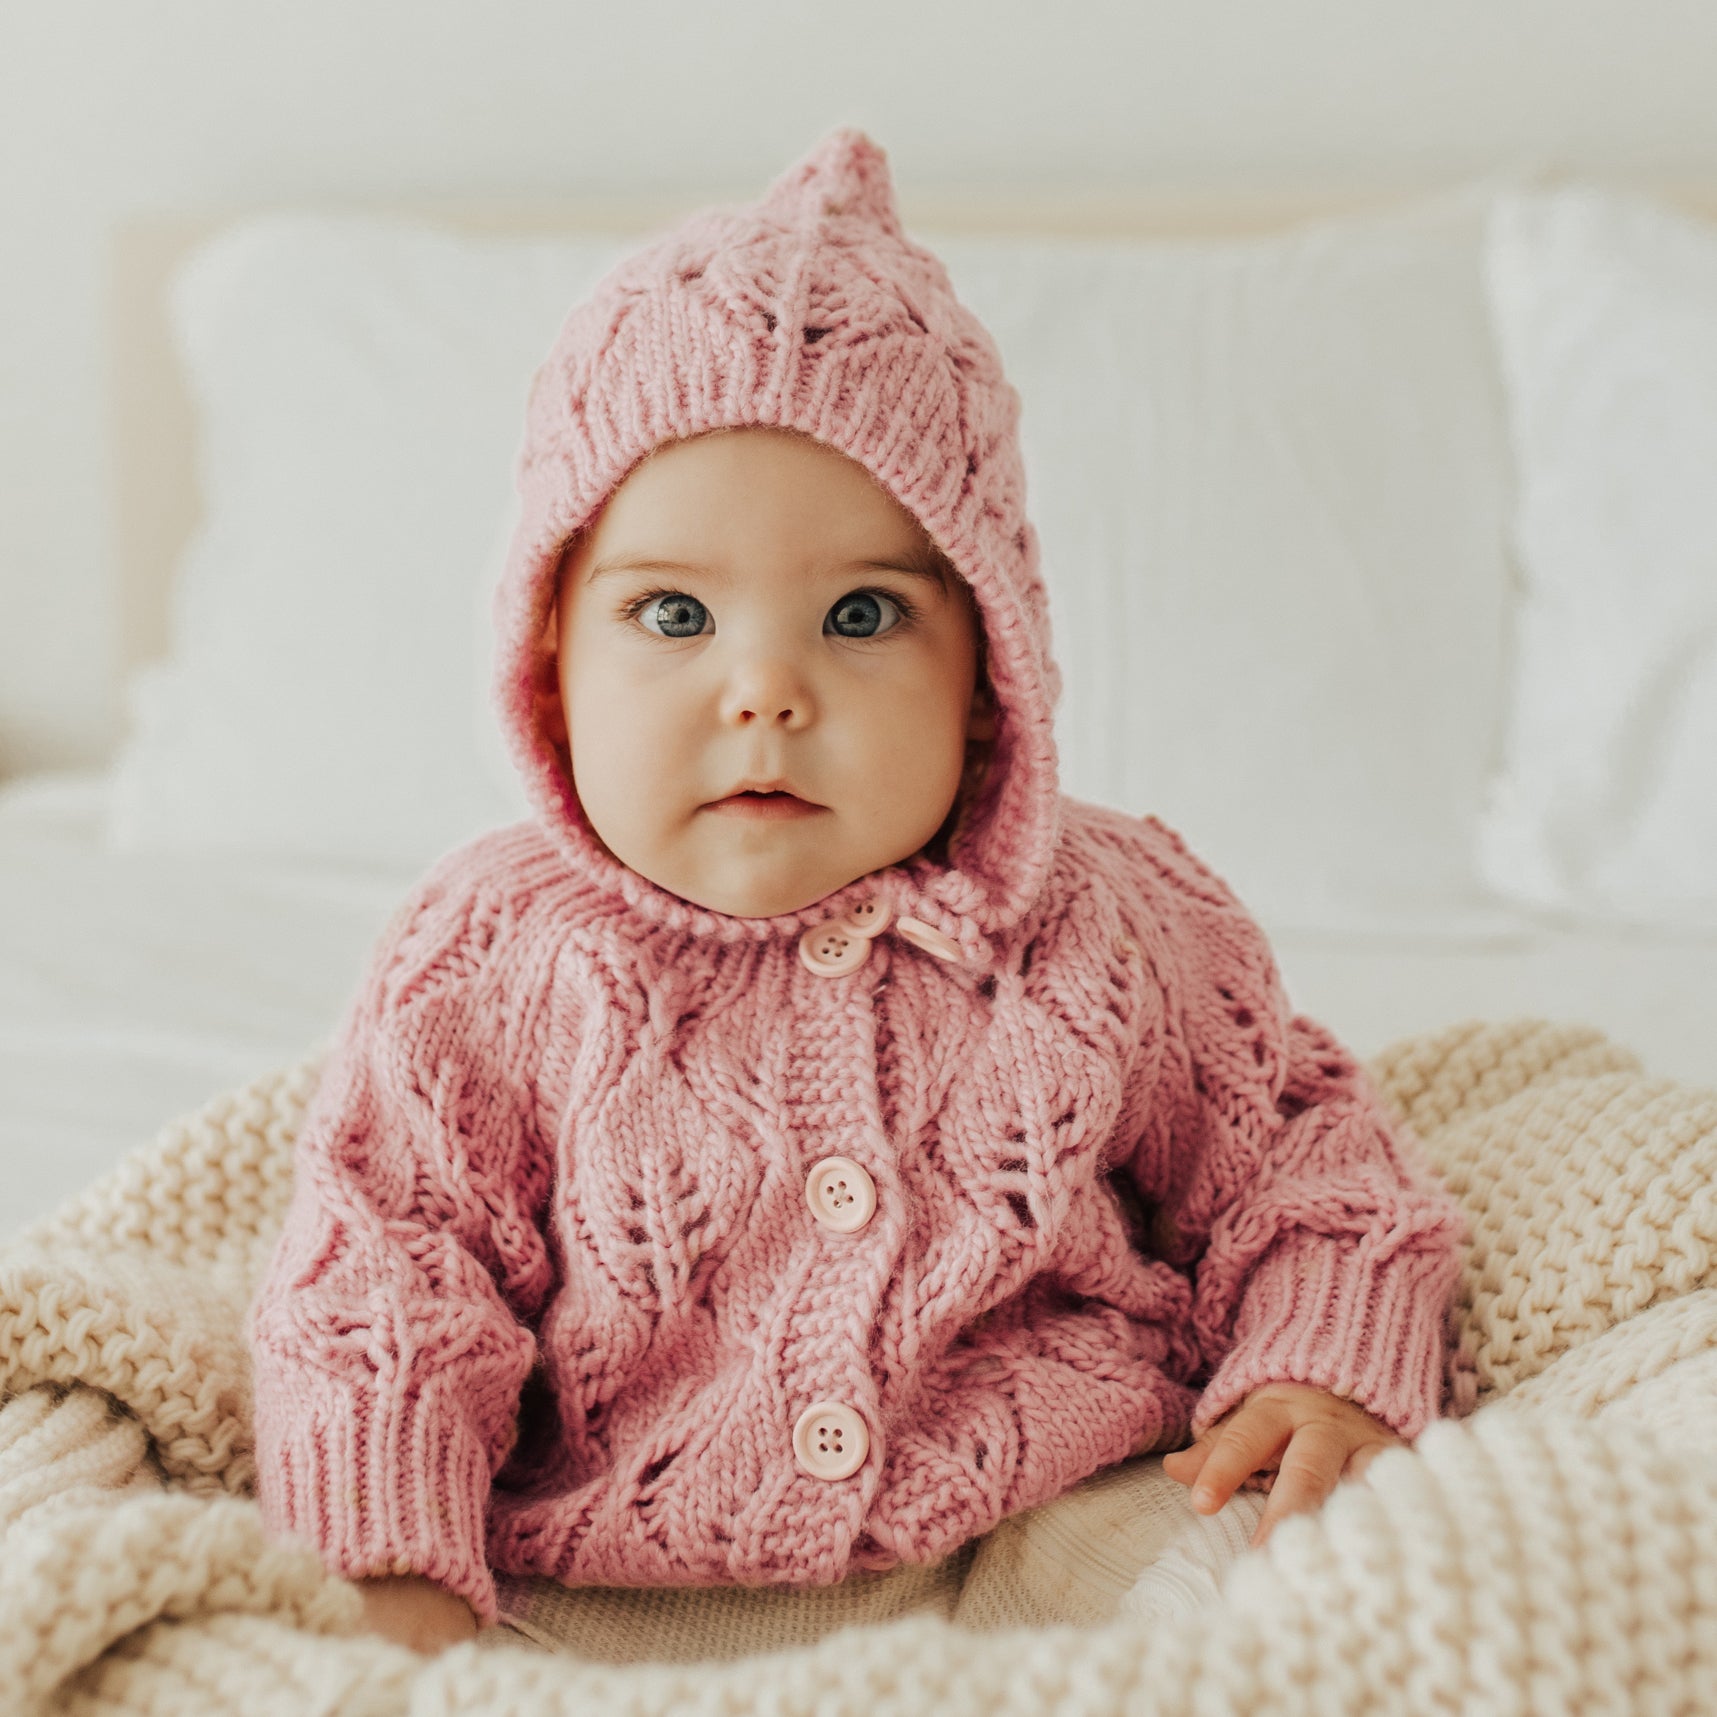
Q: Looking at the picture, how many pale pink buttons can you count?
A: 5